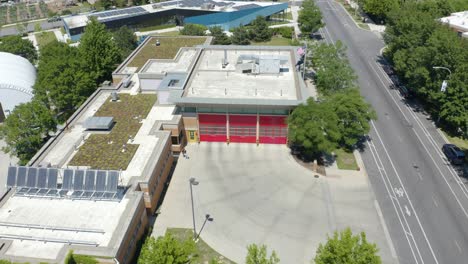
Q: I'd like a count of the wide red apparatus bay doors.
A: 3